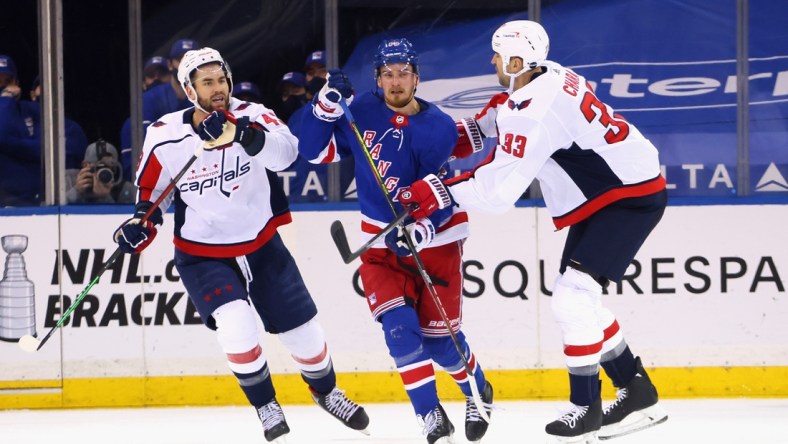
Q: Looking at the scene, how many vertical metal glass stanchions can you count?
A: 5